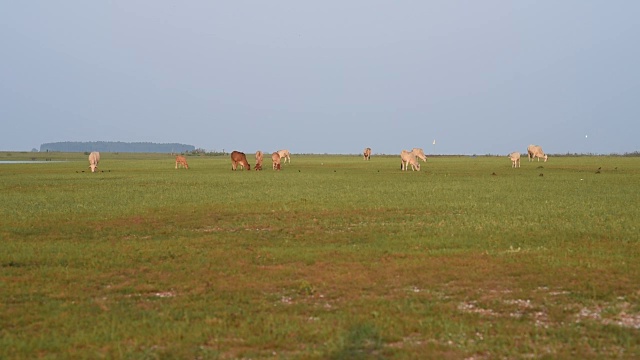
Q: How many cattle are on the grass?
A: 11